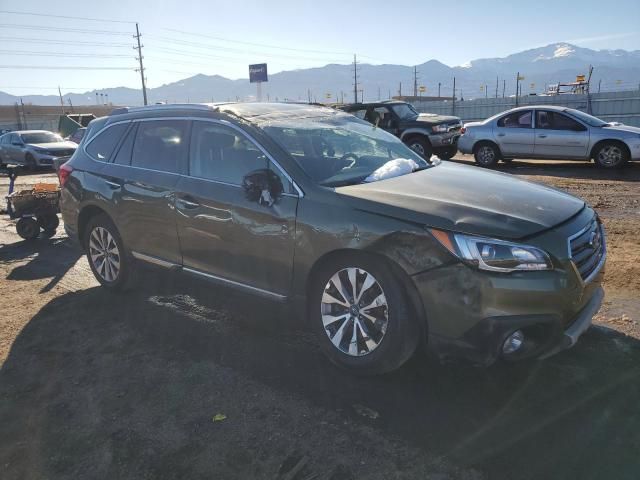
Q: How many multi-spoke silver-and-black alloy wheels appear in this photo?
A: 2